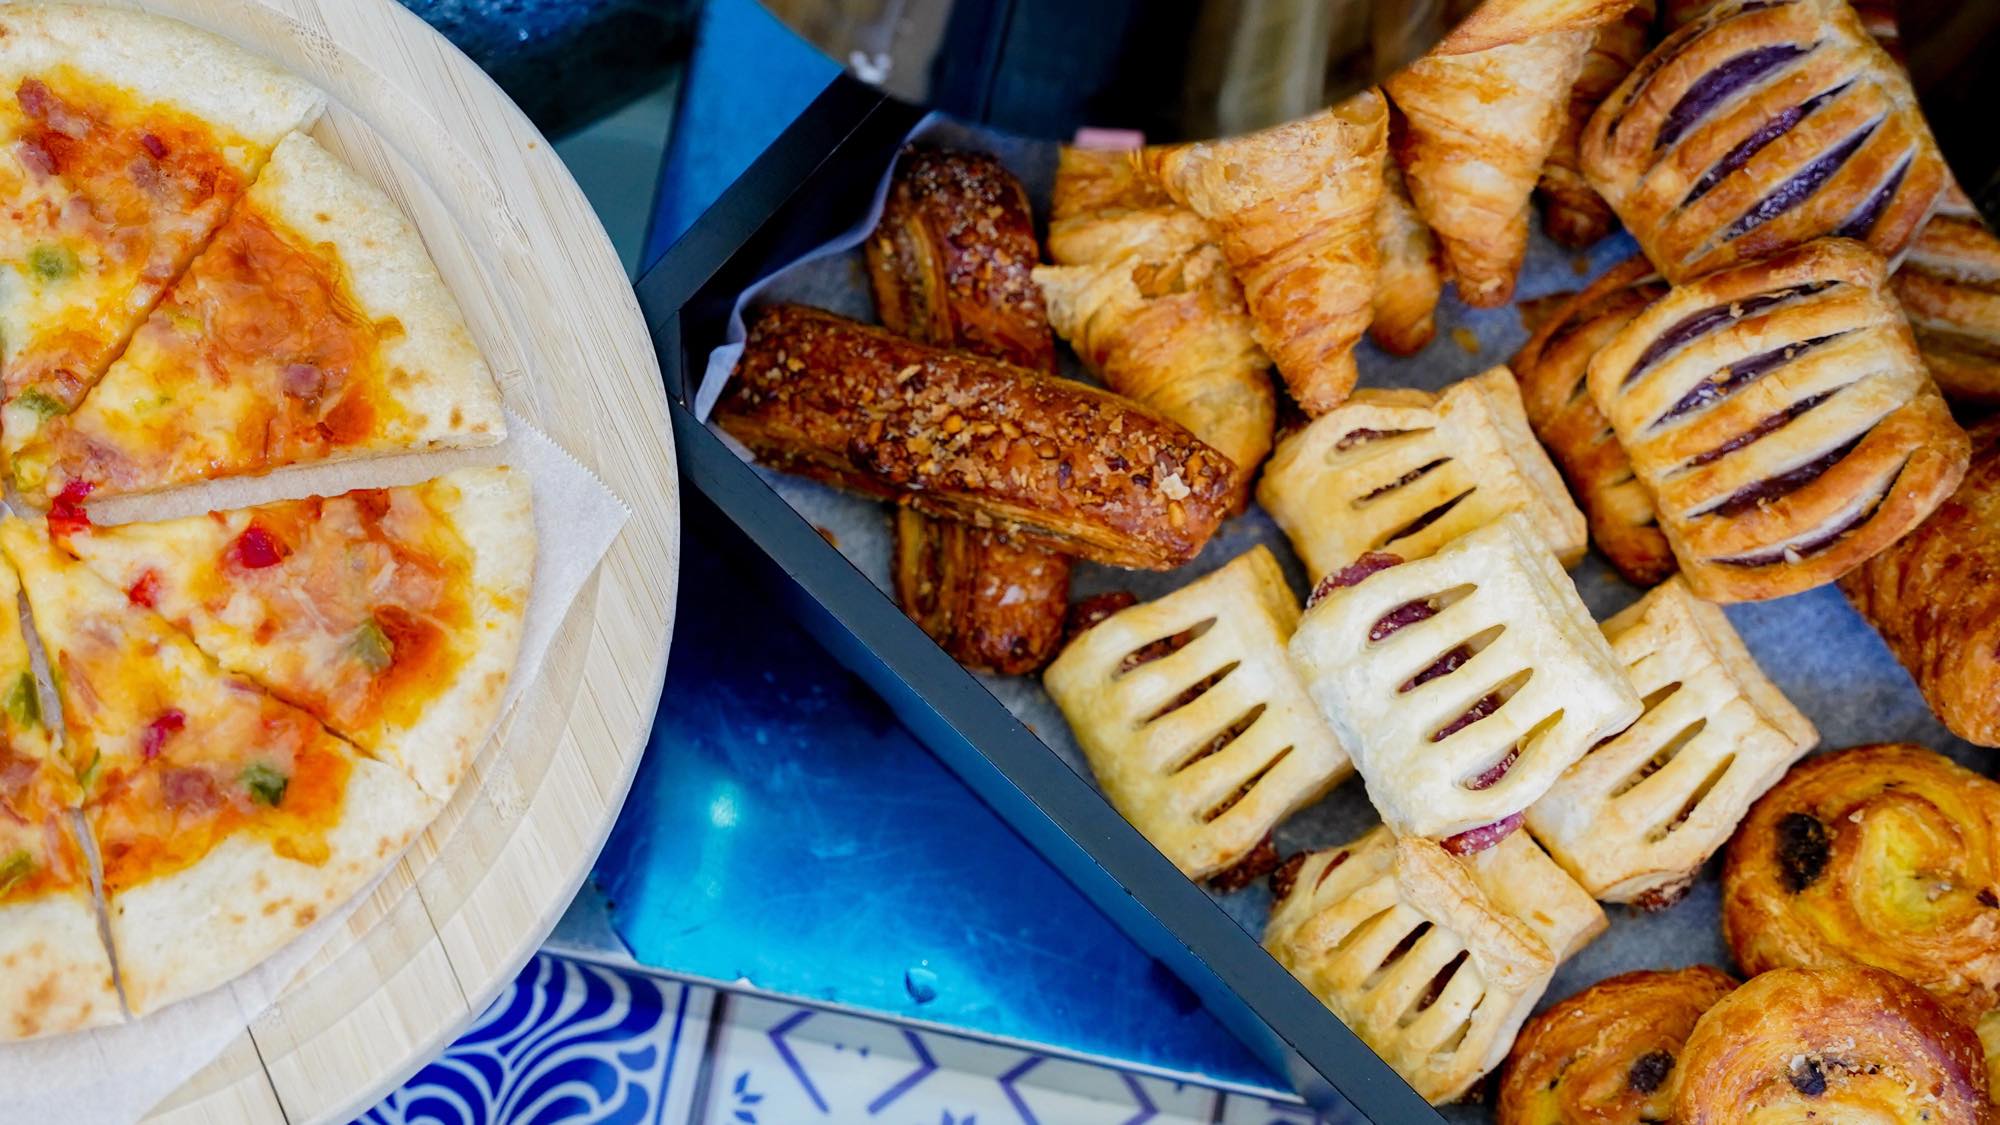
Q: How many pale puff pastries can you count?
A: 5